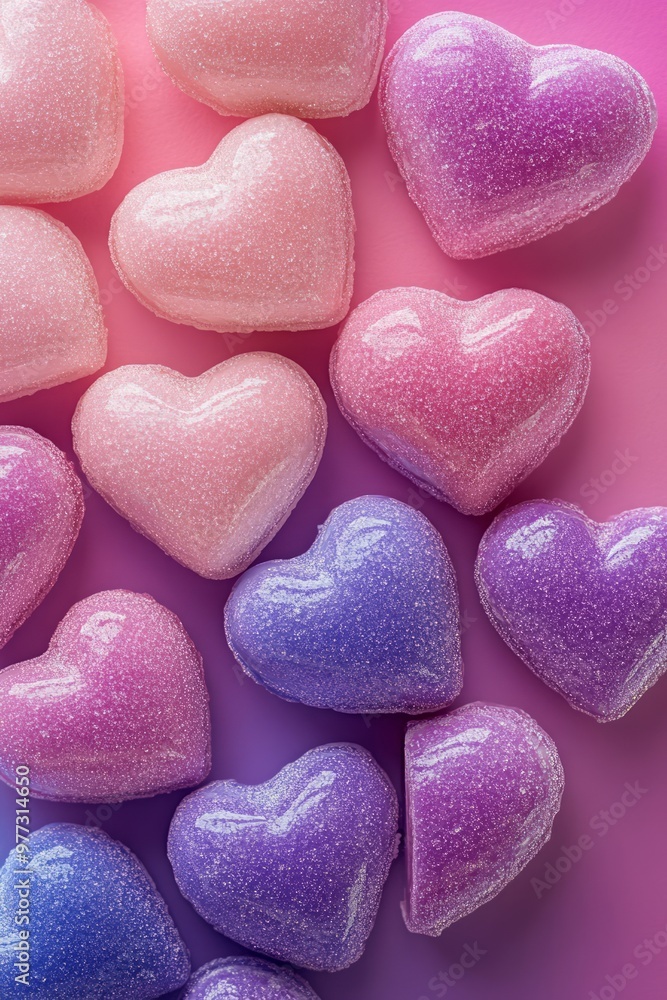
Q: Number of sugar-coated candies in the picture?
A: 15